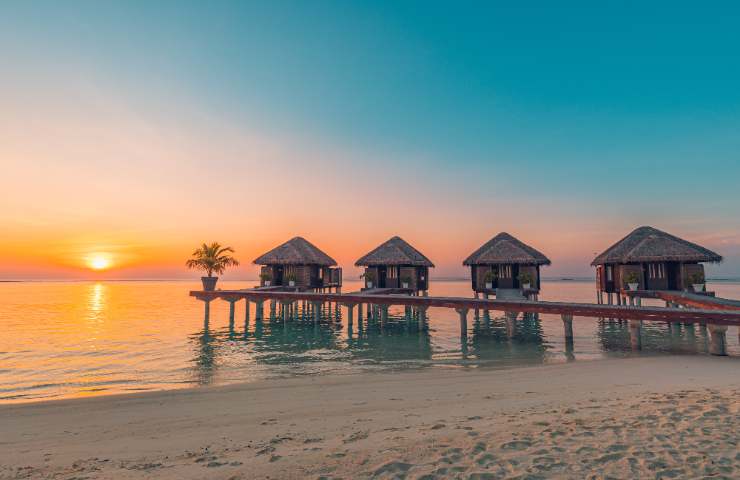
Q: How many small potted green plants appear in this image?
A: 8